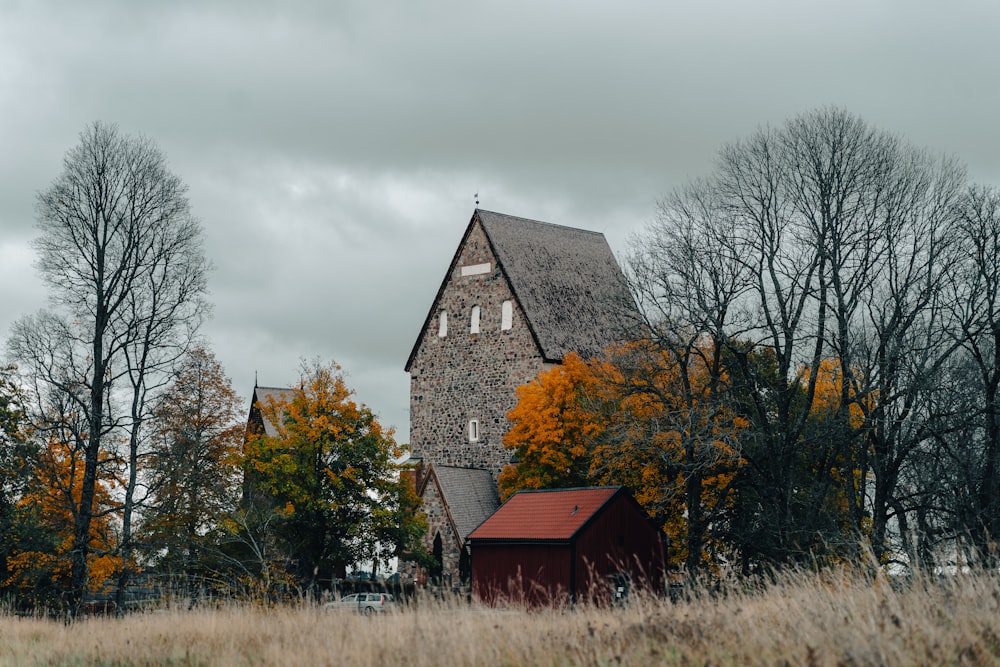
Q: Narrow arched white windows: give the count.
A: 3